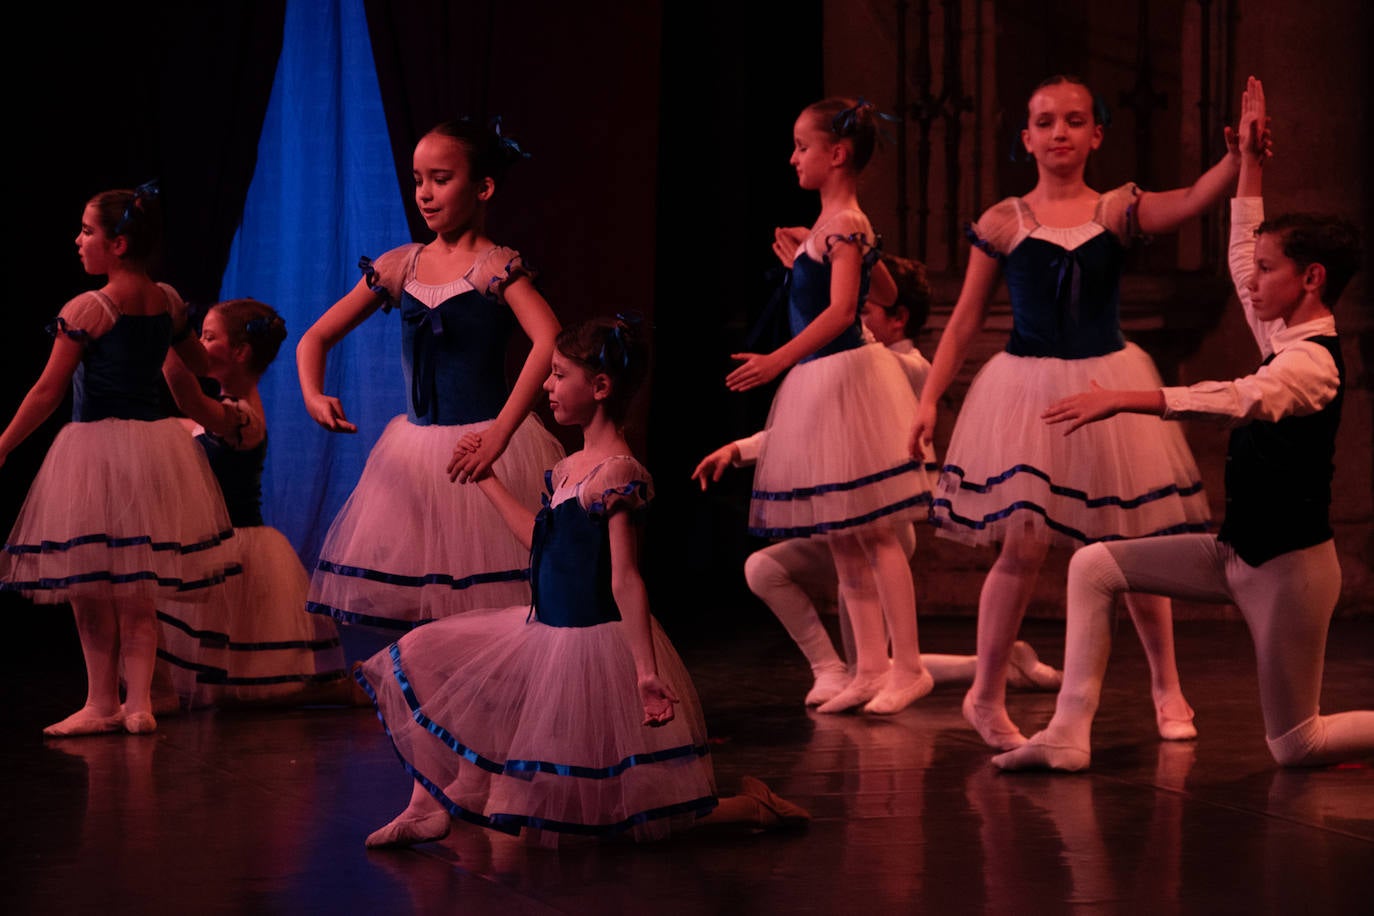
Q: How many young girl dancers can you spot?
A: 6